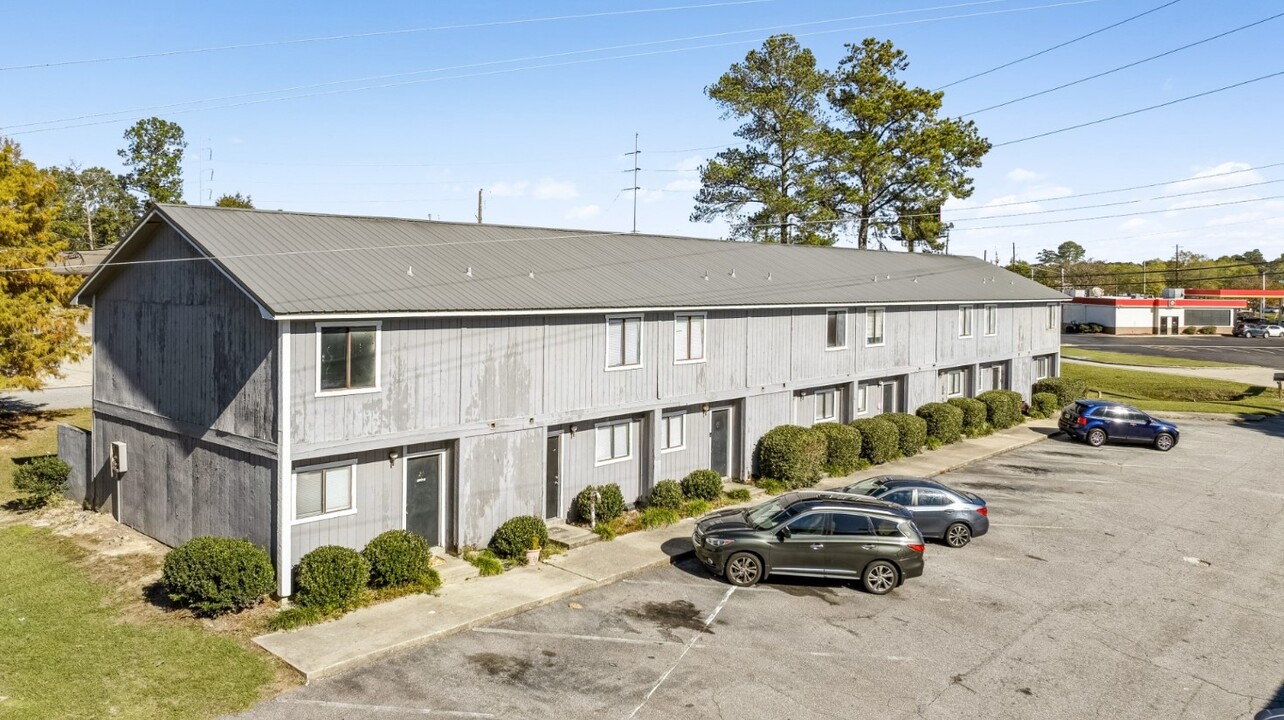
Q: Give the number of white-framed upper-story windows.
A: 8